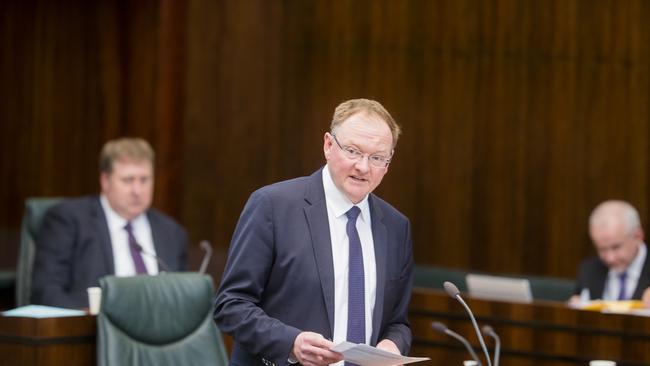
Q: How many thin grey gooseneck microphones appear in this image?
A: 5